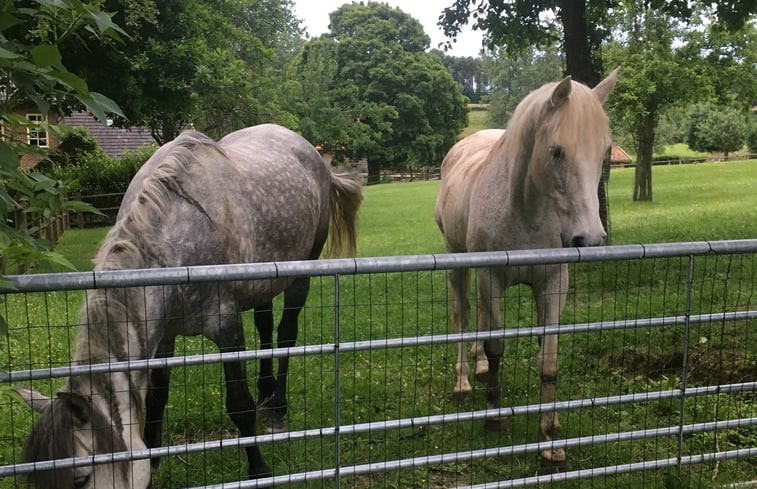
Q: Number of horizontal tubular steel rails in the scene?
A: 5